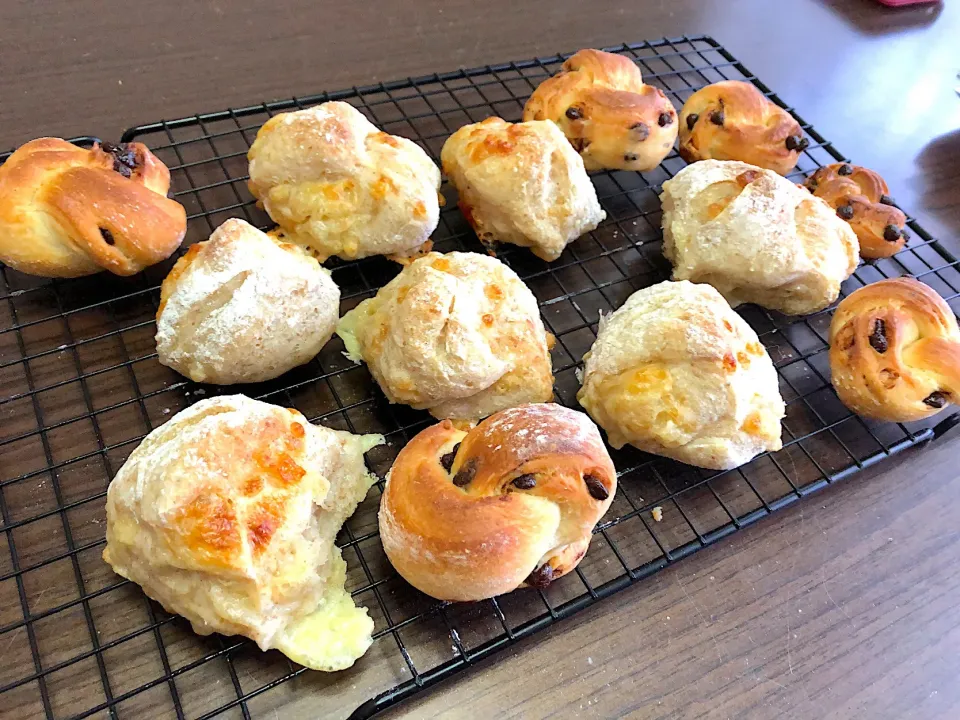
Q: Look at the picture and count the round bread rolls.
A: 13